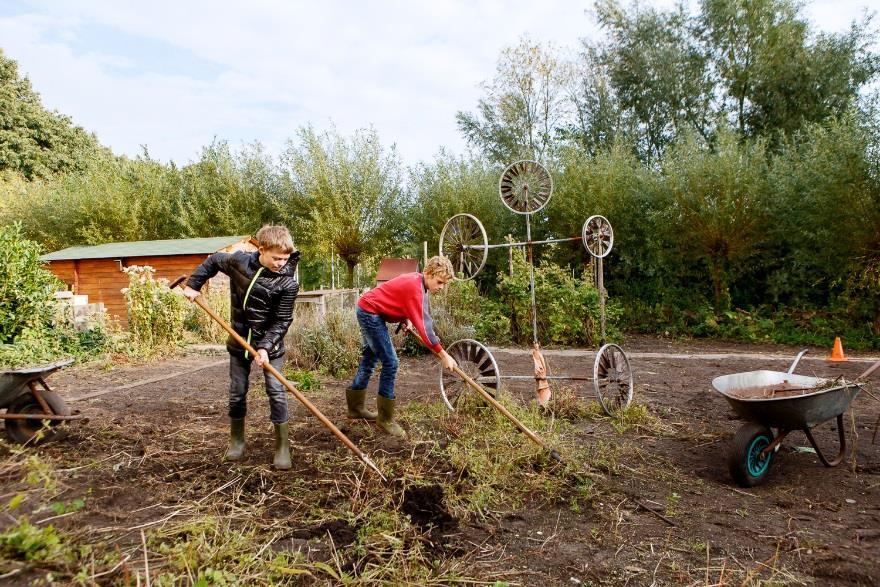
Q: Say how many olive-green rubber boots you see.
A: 4